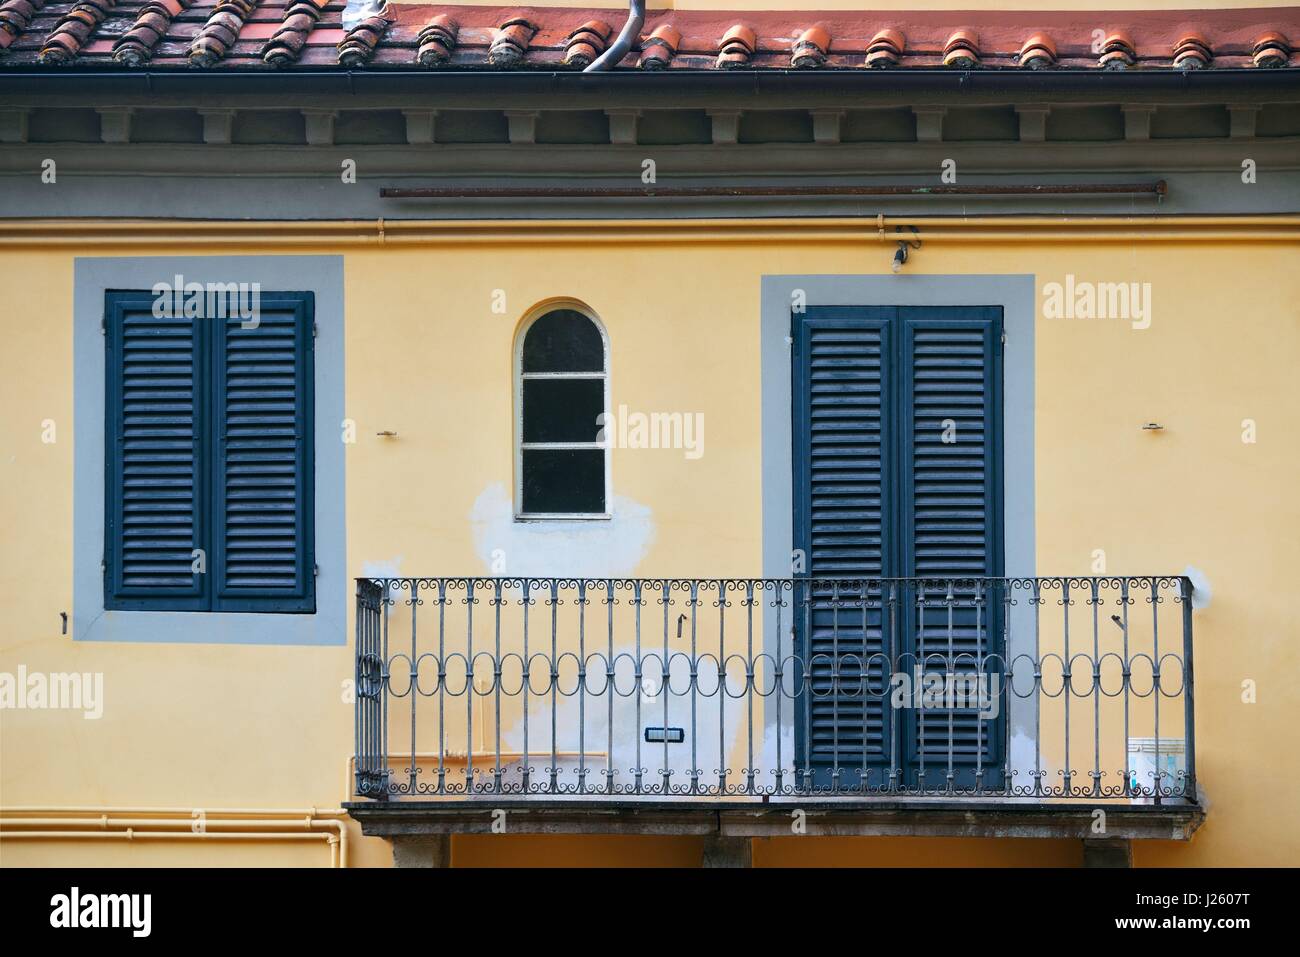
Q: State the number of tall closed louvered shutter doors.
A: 2